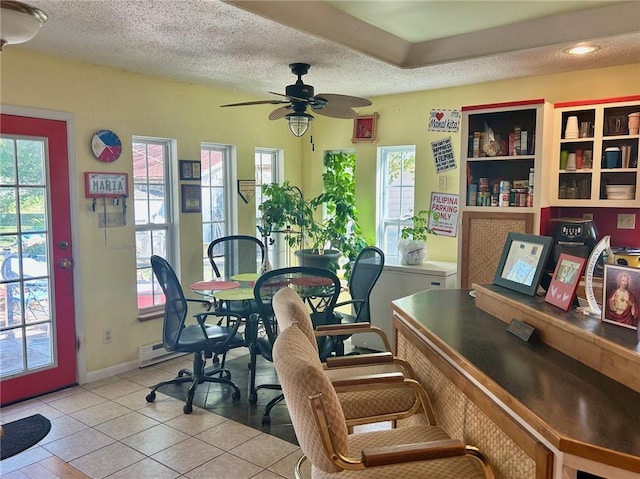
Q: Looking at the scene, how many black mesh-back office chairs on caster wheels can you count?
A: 4